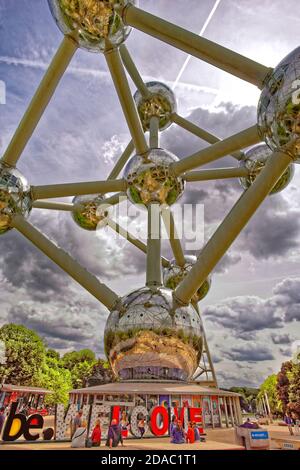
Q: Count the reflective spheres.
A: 9